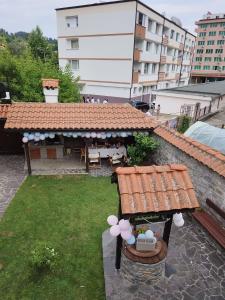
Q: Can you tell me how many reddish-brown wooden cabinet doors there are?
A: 2